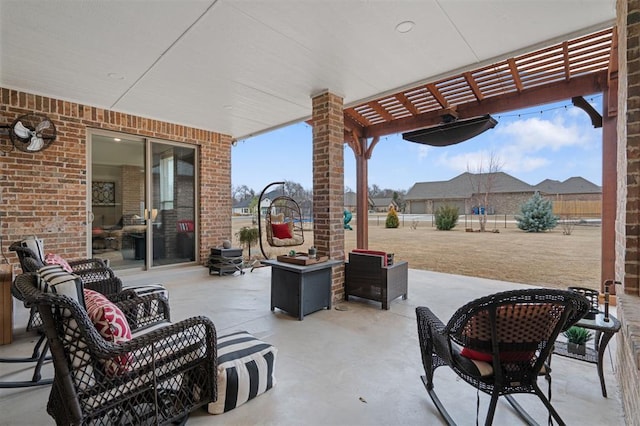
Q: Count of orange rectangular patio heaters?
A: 0